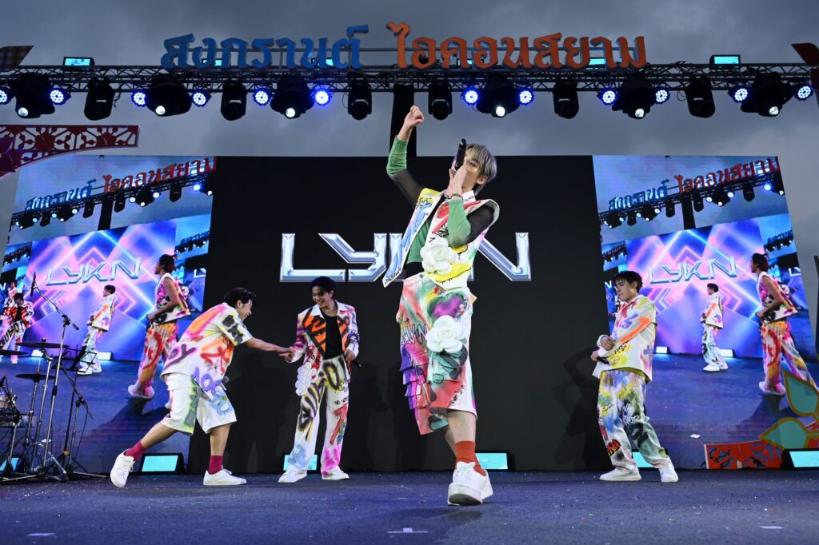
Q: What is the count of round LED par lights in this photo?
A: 12